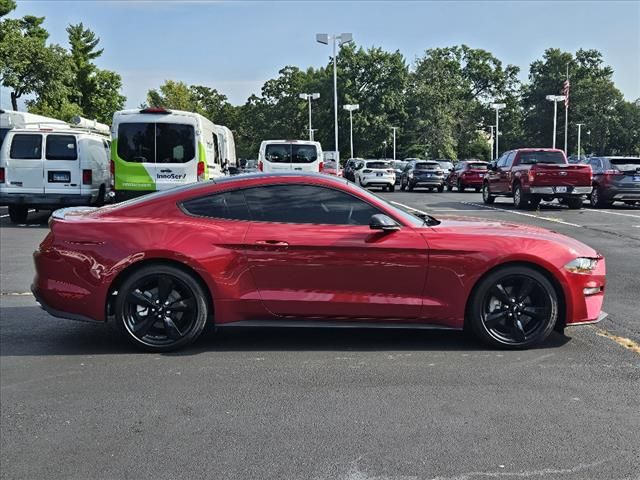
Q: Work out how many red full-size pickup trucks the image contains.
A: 1